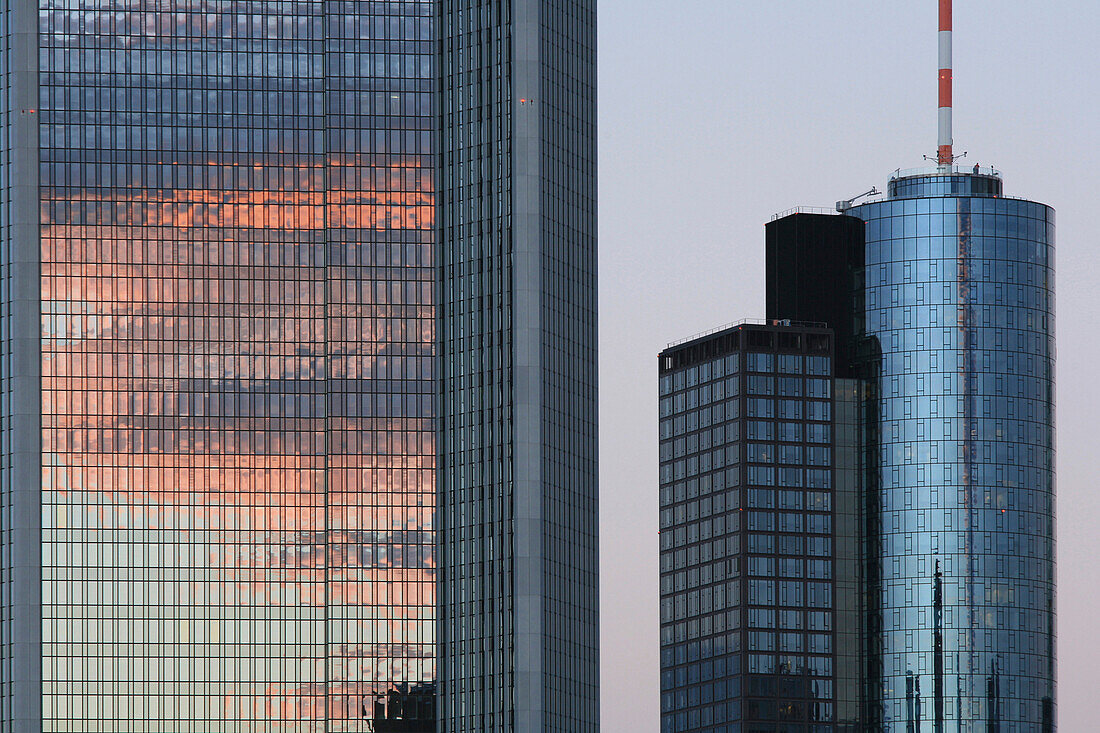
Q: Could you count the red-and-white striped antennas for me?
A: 1